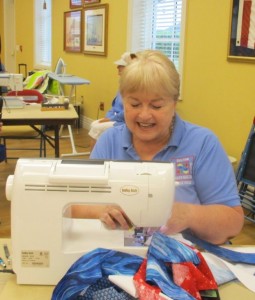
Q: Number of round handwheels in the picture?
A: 1